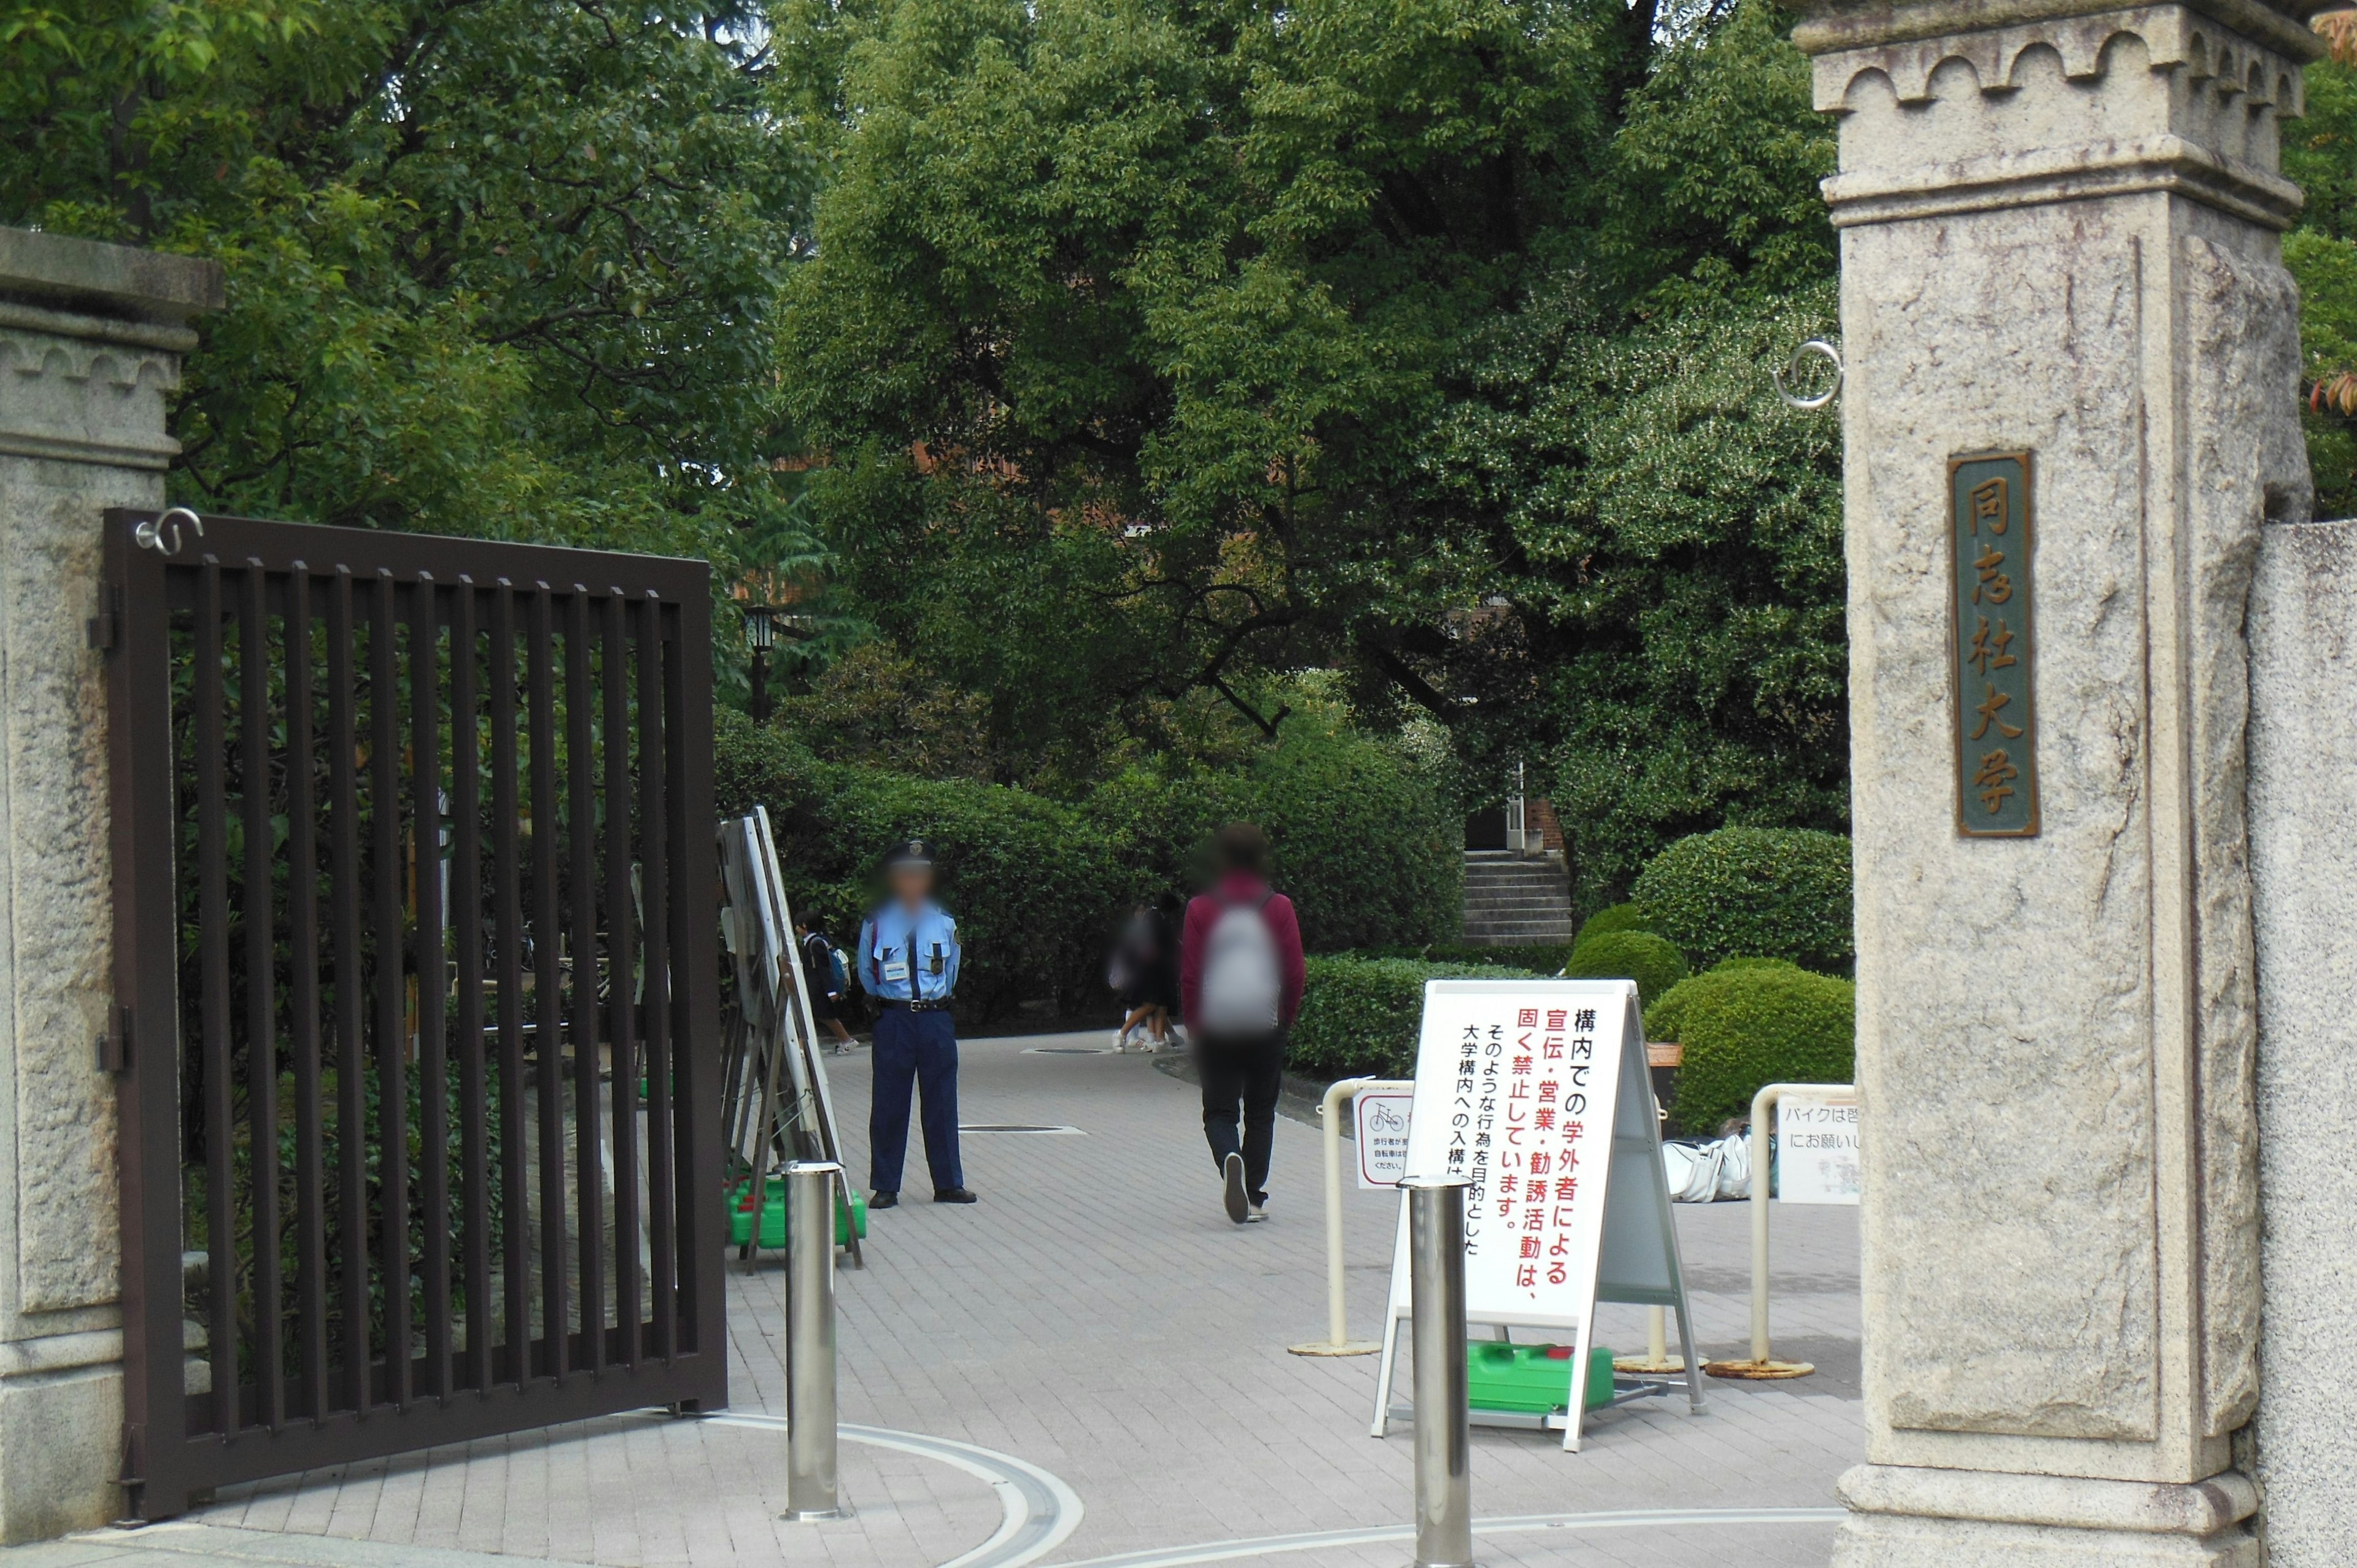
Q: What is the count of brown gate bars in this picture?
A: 12